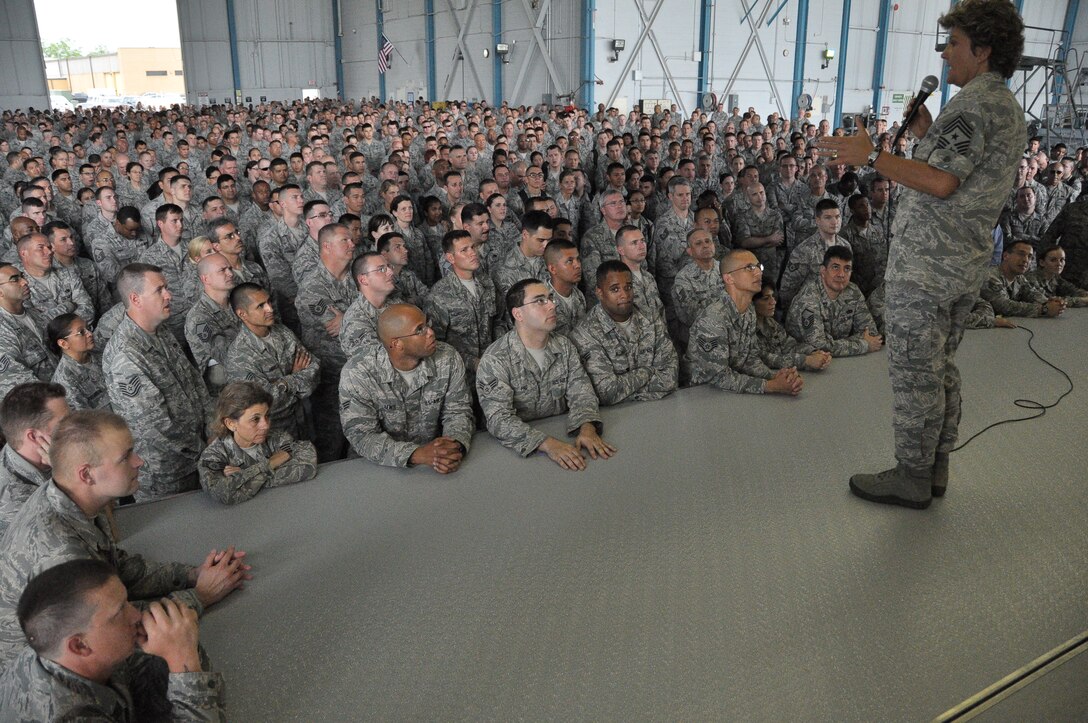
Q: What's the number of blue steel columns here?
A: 13